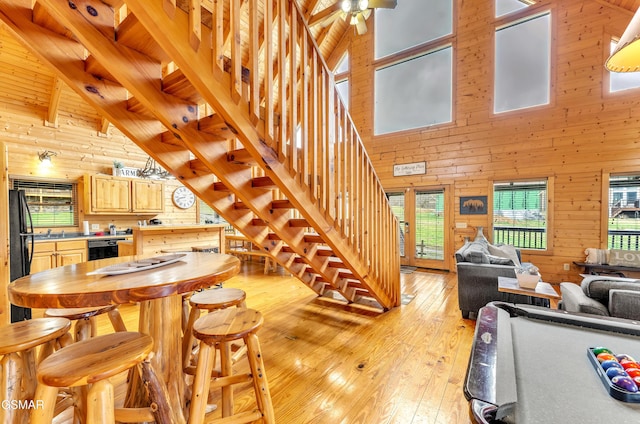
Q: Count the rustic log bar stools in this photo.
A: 5